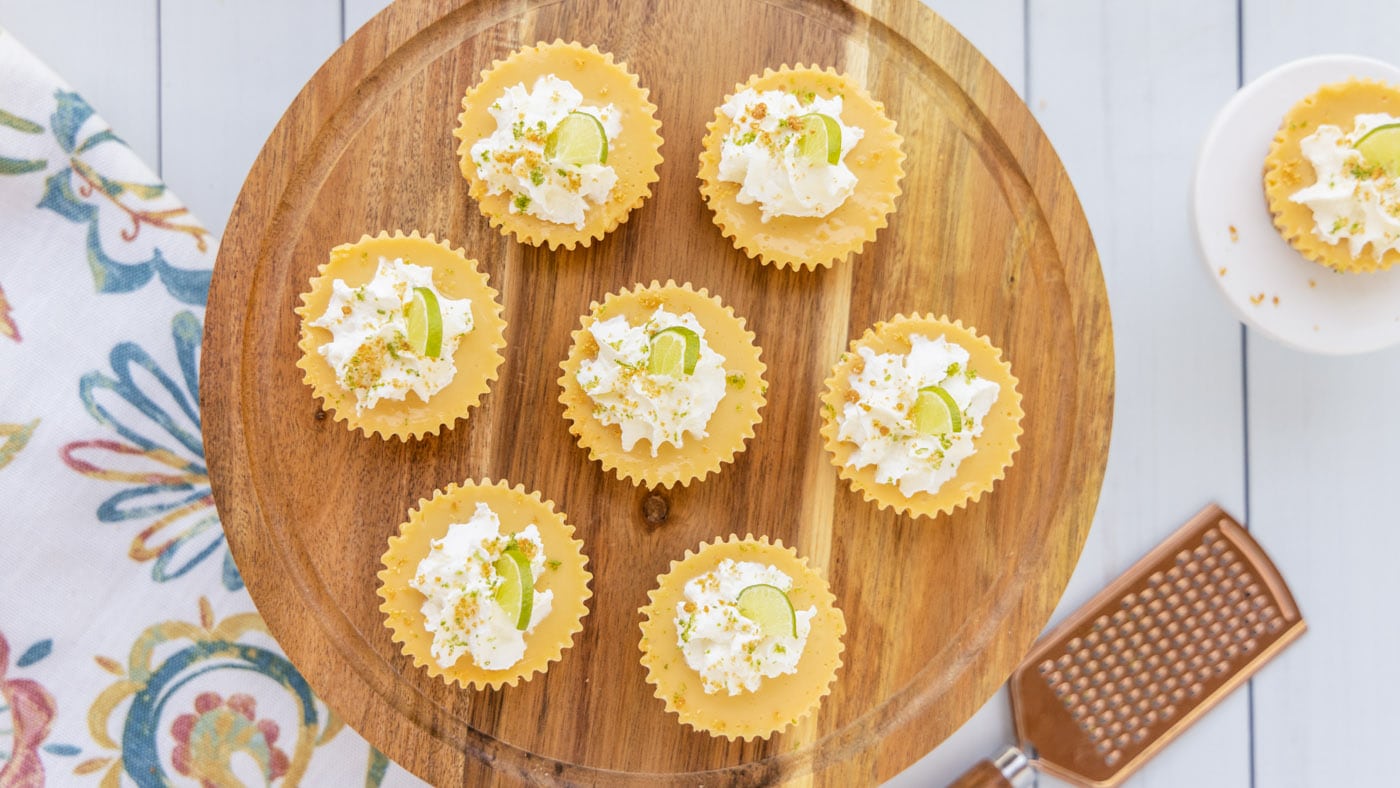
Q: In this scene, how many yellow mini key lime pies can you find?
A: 8